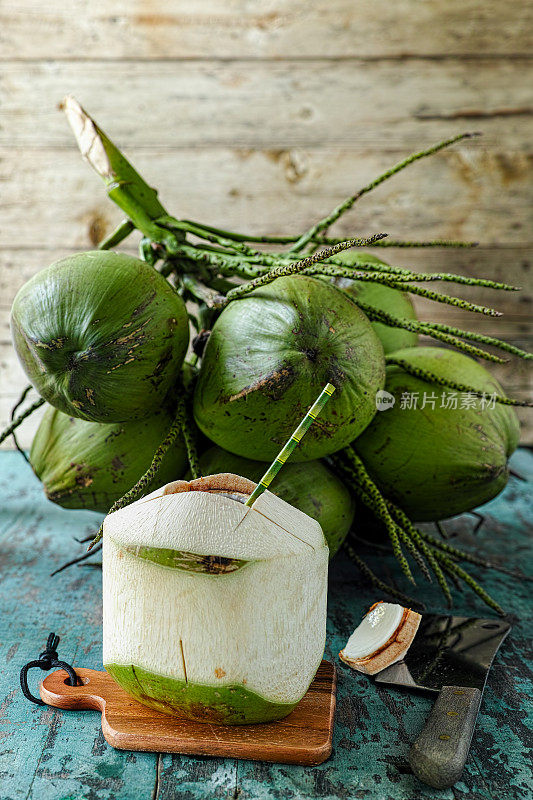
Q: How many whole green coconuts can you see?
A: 6